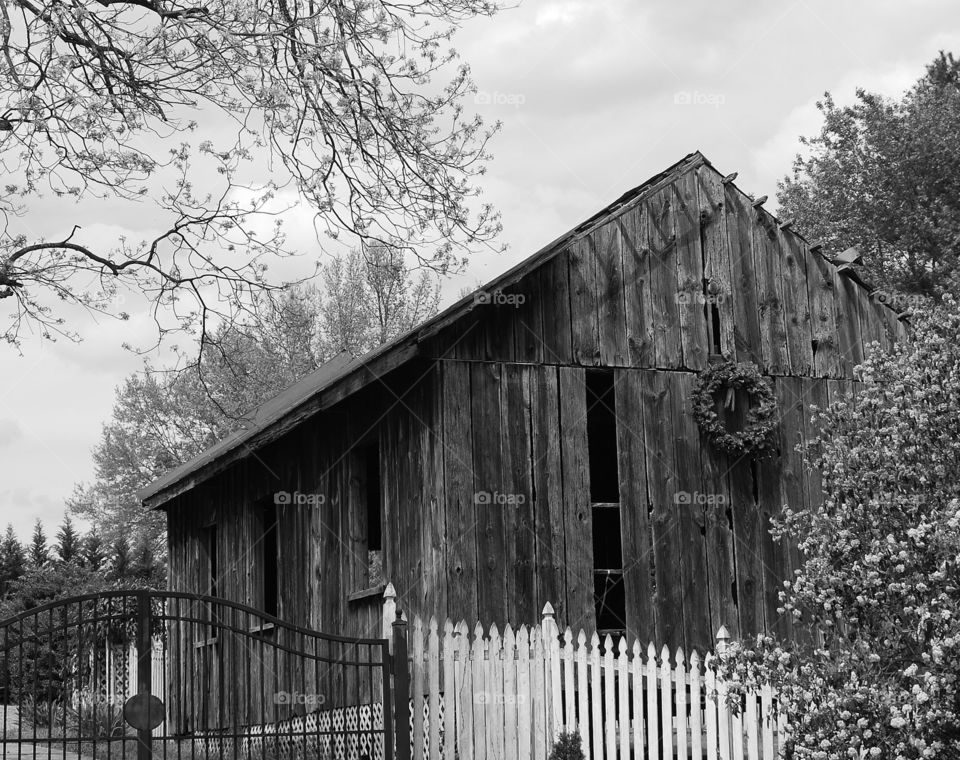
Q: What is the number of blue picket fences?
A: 0